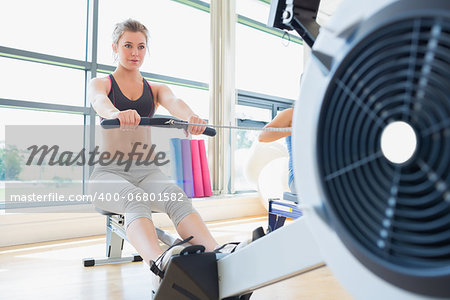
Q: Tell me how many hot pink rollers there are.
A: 2